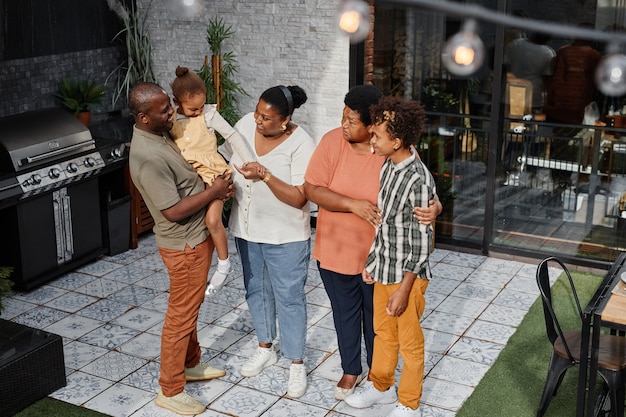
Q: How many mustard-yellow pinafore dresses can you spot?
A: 1